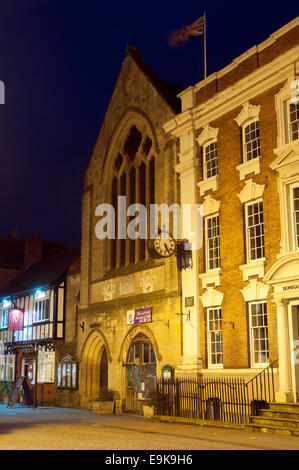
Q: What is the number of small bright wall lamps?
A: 2